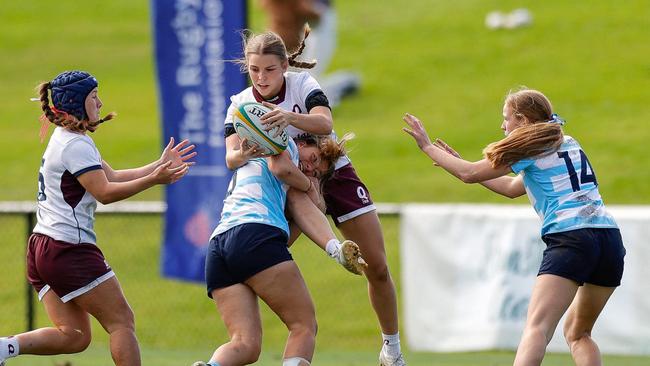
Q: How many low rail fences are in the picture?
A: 1